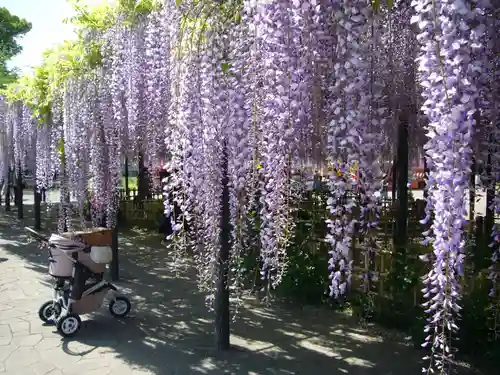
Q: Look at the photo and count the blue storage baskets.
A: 0